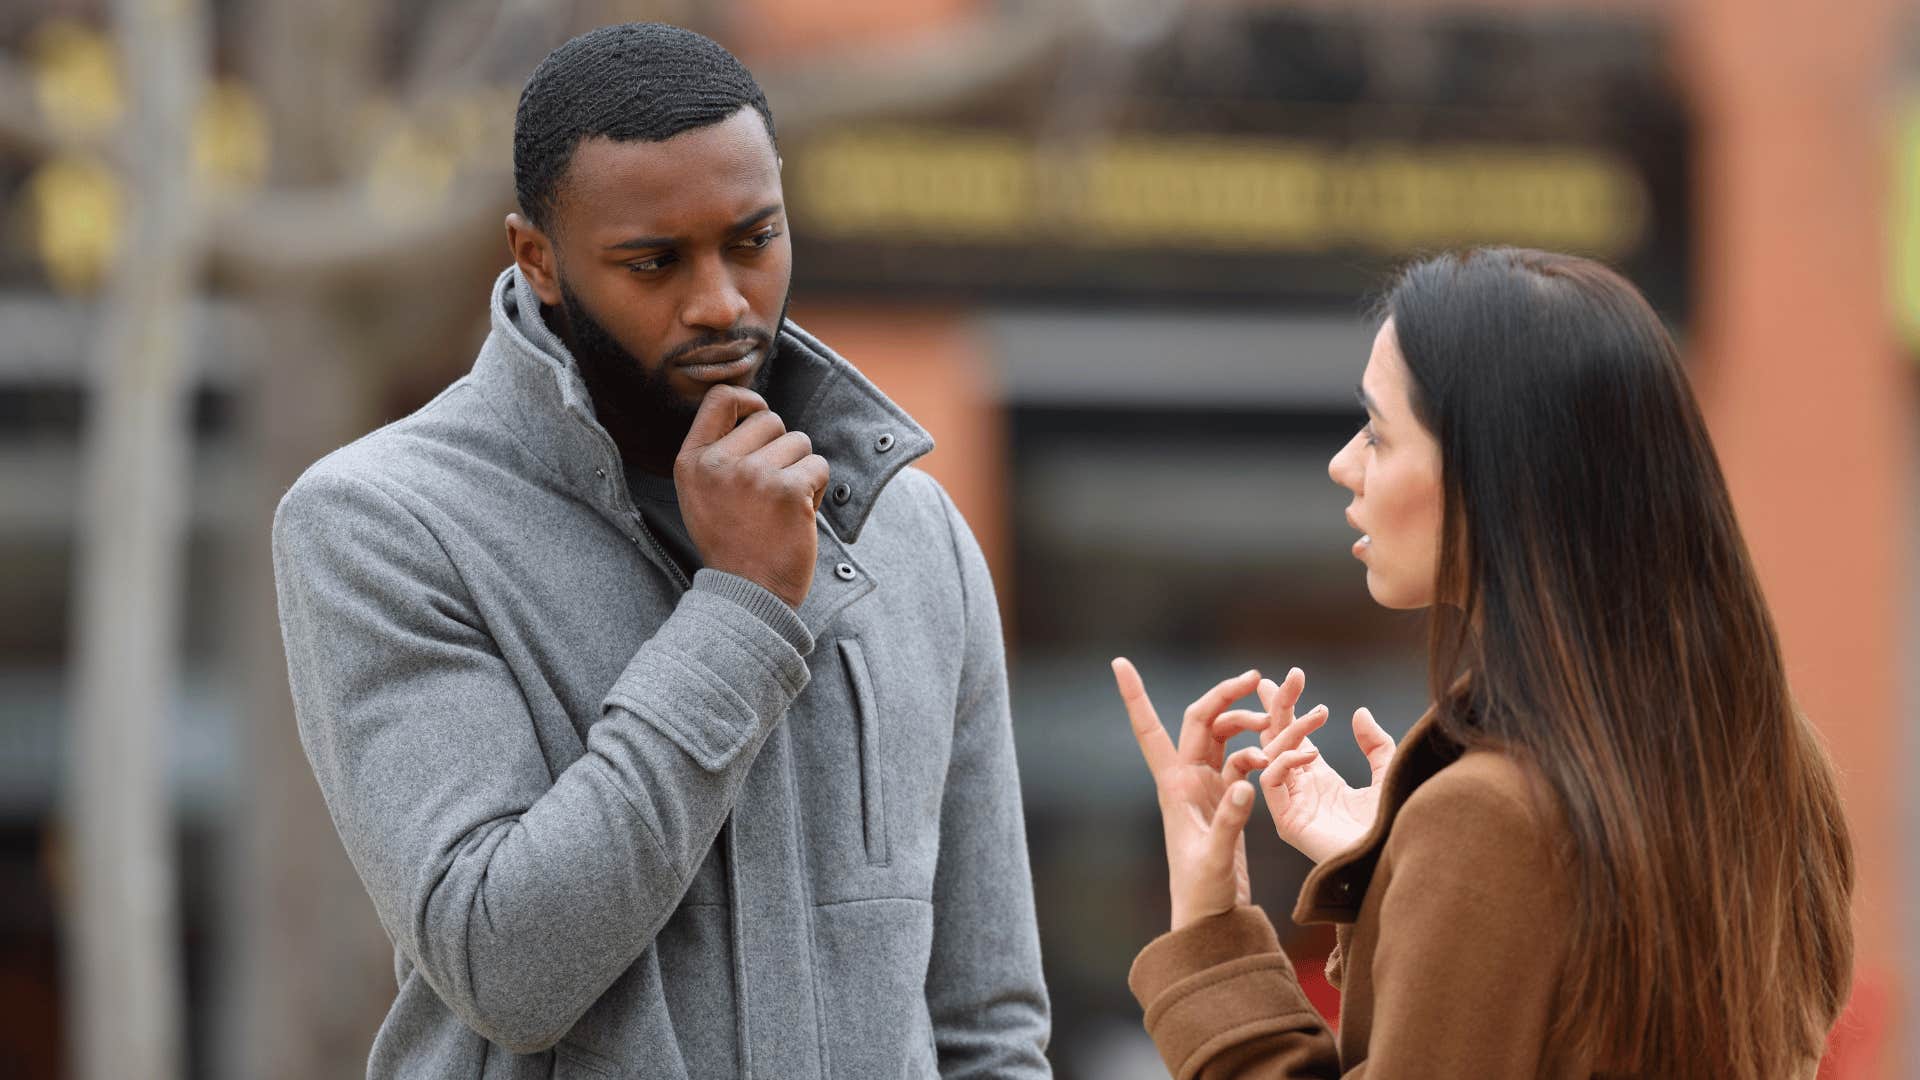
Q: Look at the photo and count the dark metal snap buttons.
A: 3